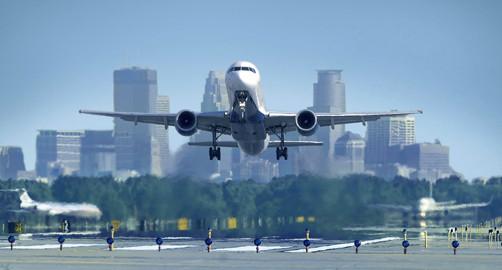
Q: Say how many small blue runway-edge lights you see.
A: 10